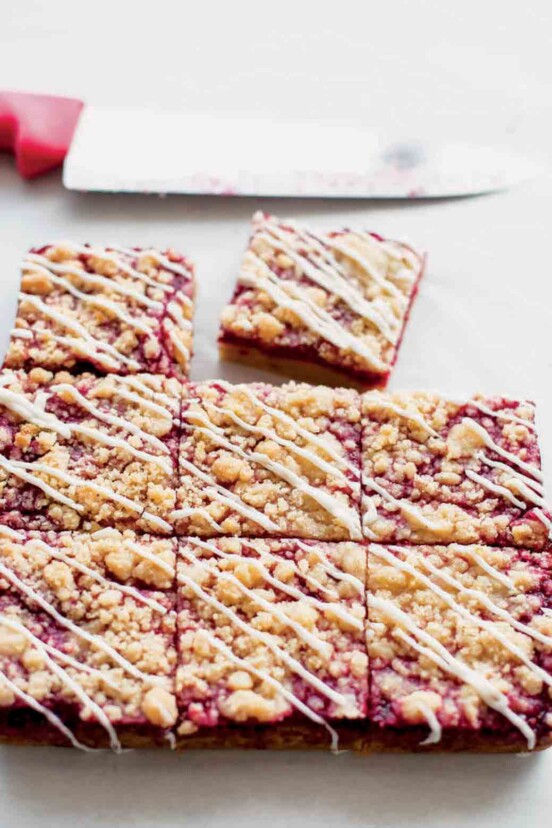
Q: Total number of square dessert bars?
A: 8